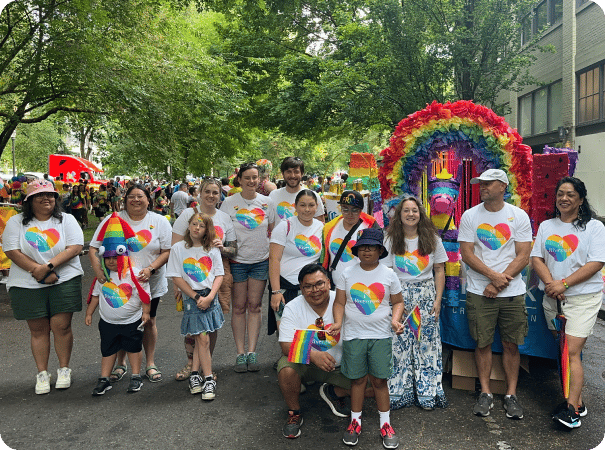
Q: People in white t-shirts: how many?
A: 14